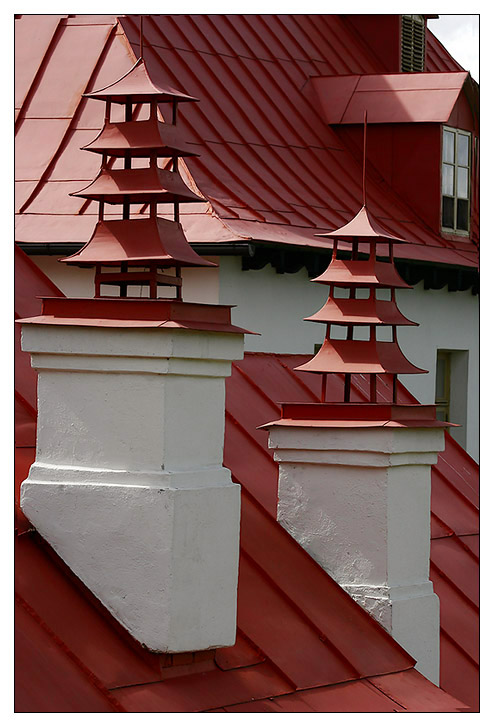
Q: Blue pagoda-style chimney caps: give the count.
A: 0